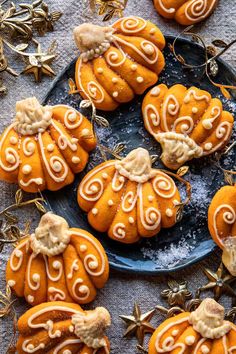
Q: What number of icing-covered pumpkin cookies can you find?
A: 9